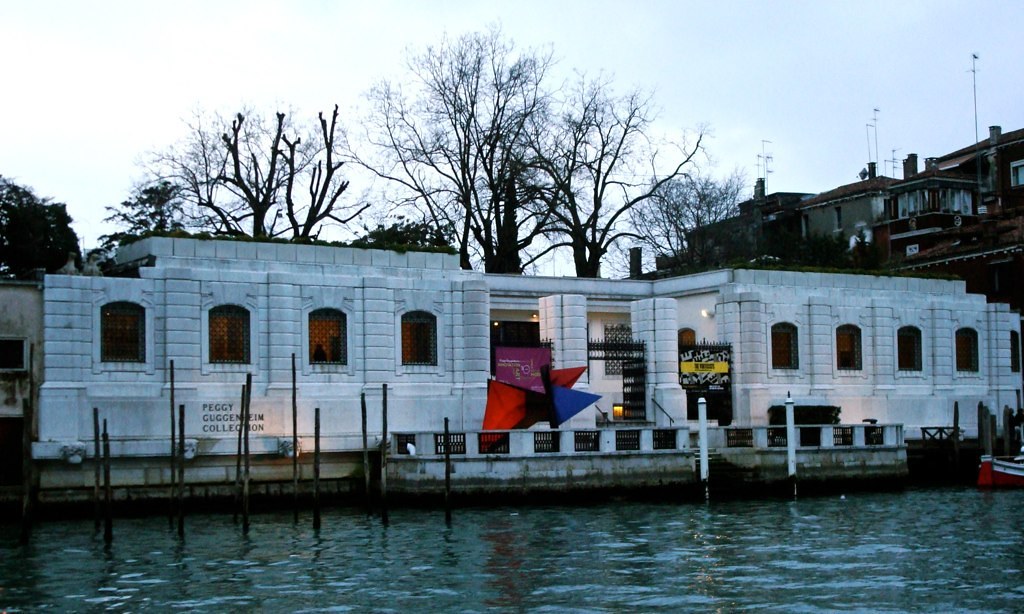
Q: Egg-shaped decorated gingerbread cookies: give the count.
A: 0